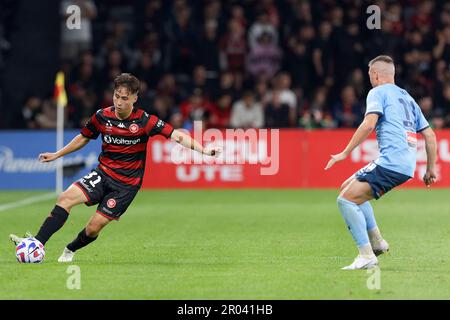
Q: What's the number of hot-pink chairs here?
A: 0